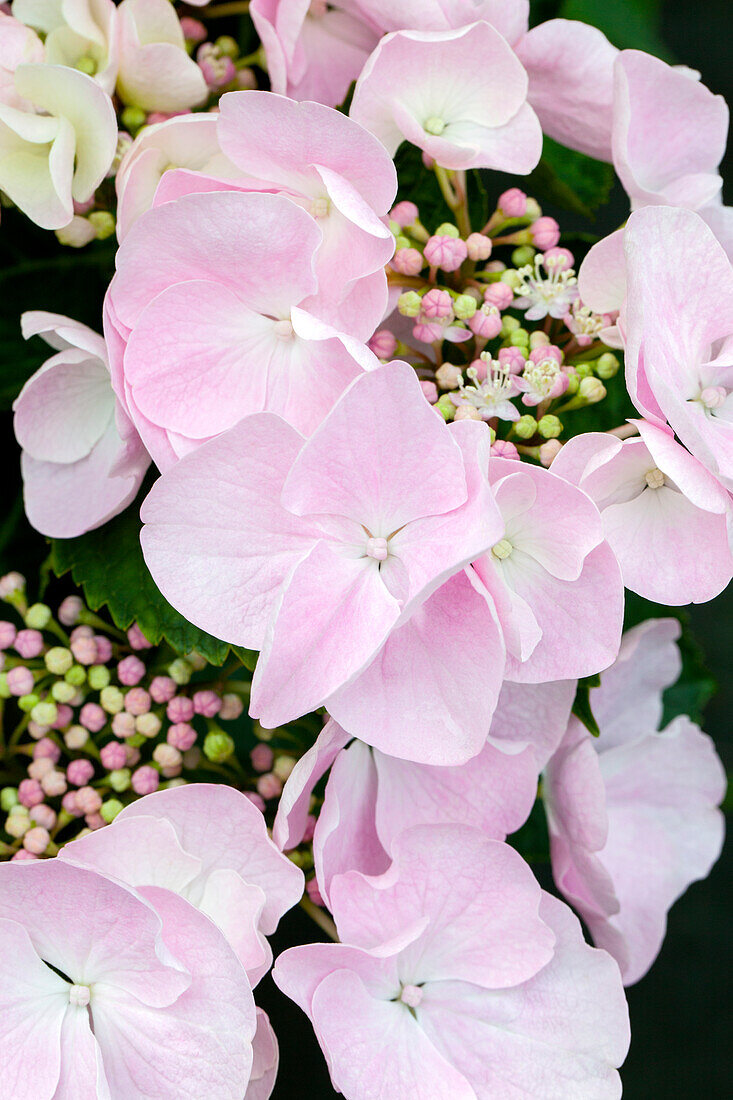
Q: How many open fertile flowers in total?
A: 4